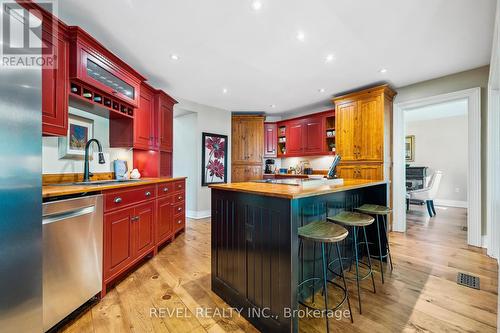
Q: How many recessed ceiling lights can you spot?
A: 8